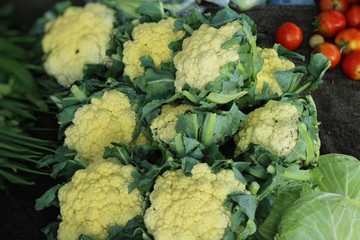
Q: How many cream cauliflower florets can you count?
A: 9